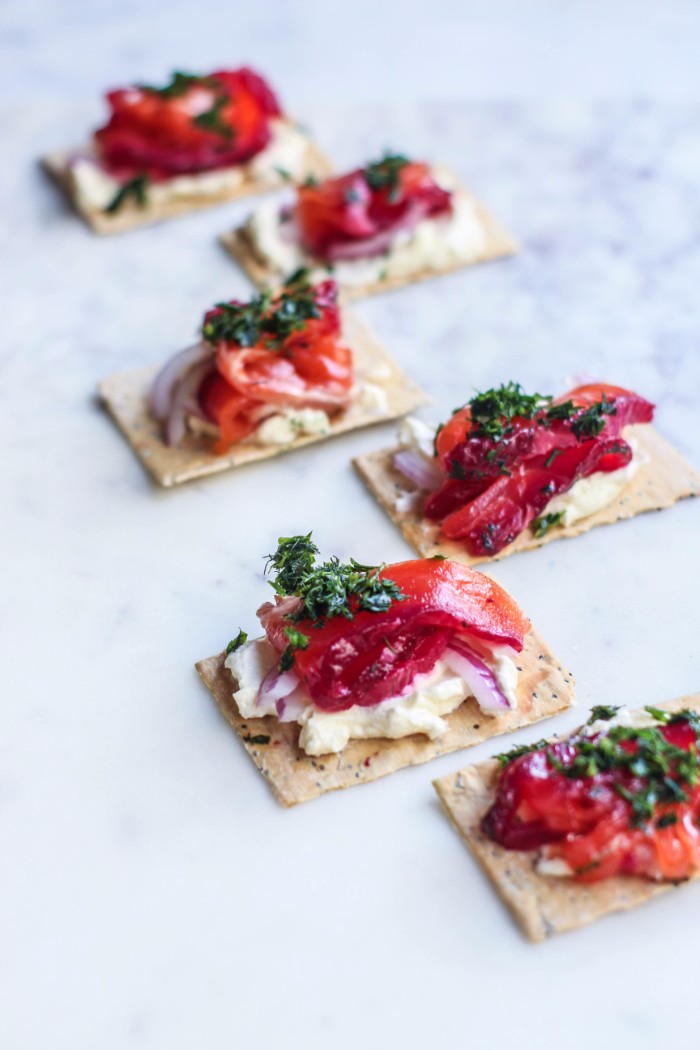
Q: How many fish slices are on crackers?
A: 6